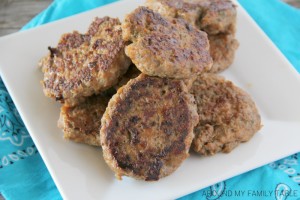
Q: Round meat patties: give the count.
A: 7